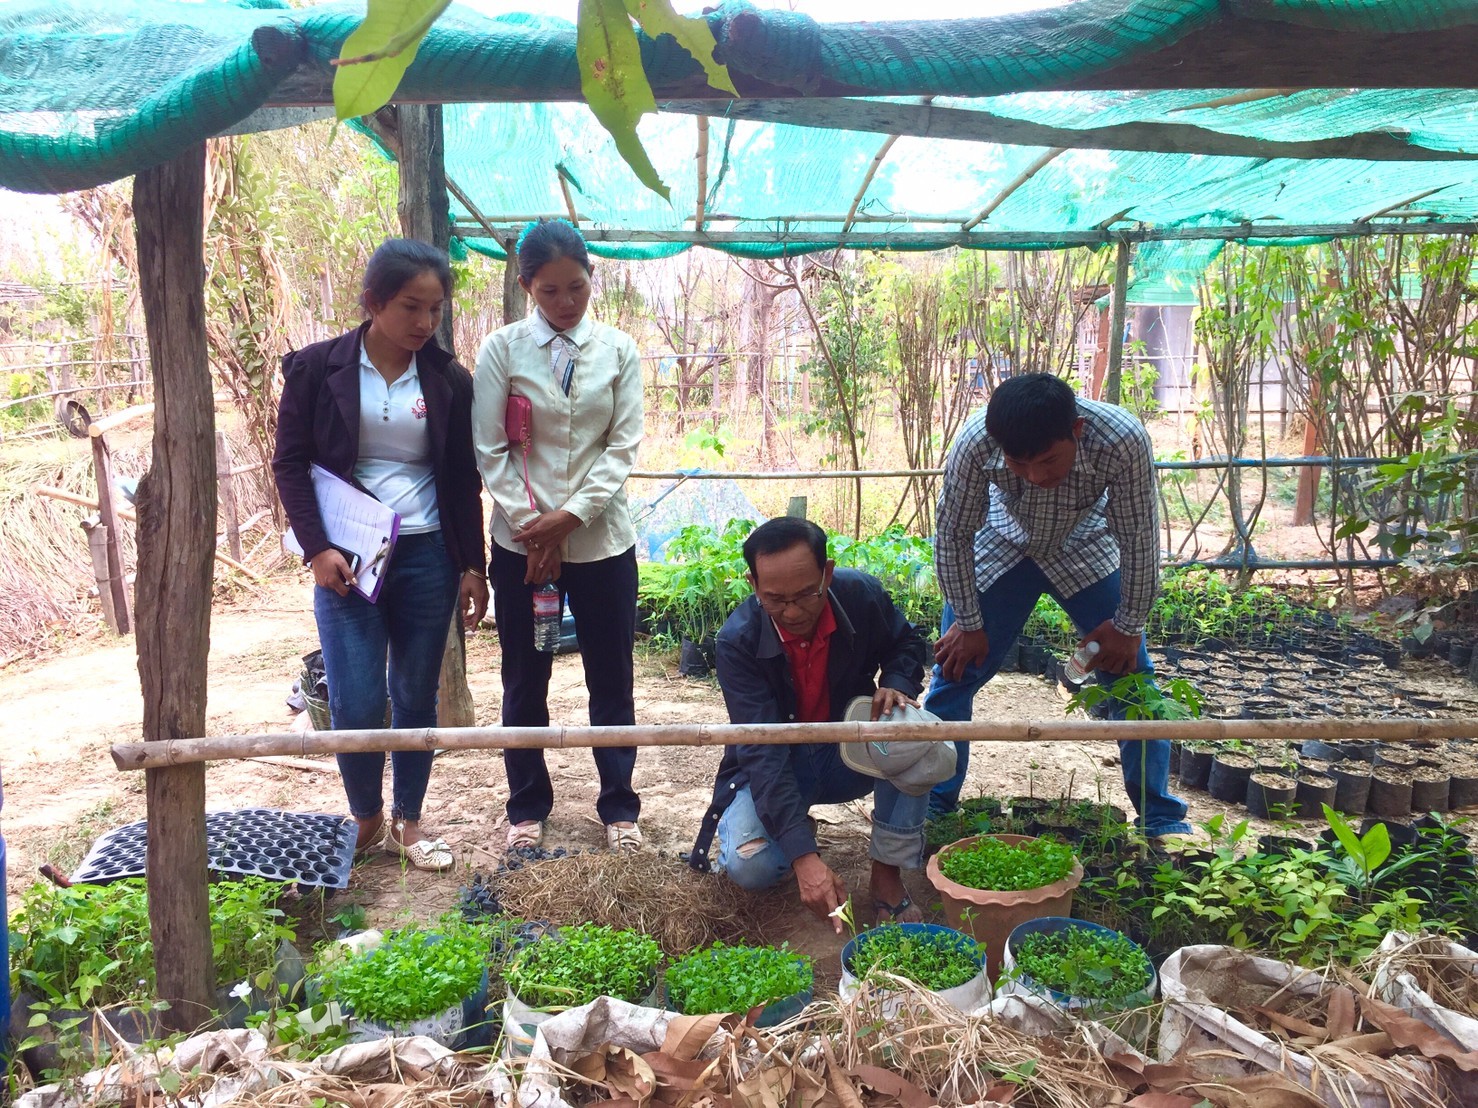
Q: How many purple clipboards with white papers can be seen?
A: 1